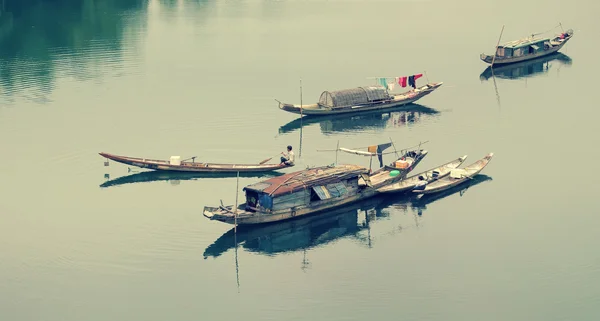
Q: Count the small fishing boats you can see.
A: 6